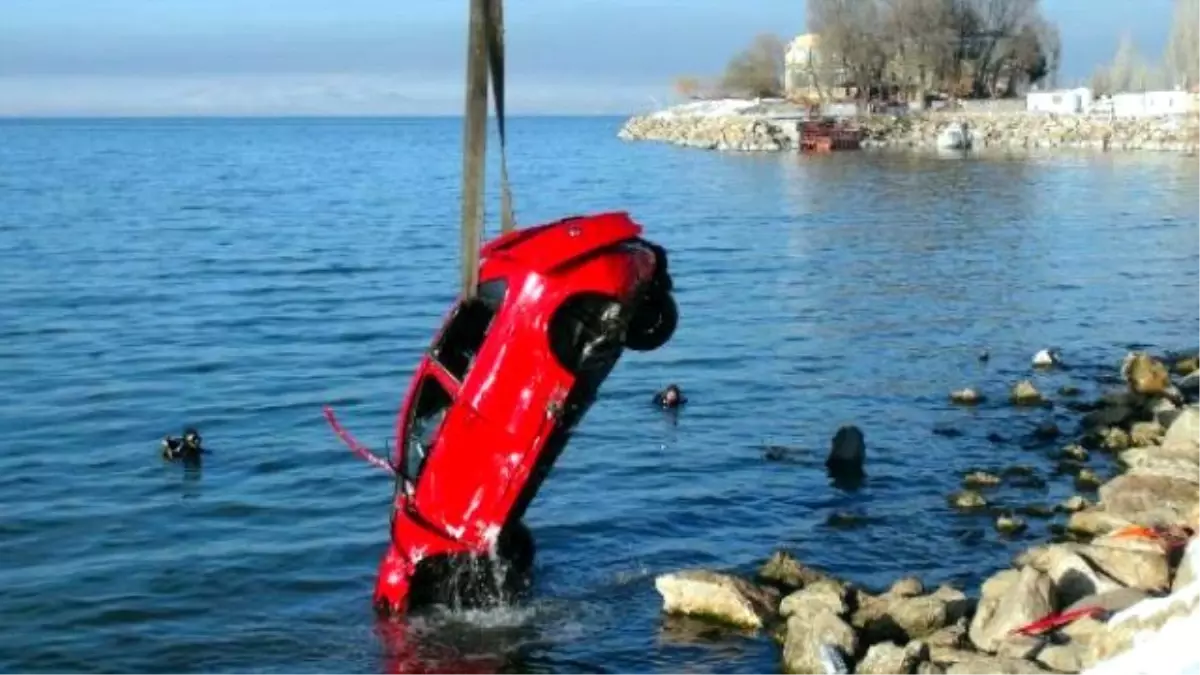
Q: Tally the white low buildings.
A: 2